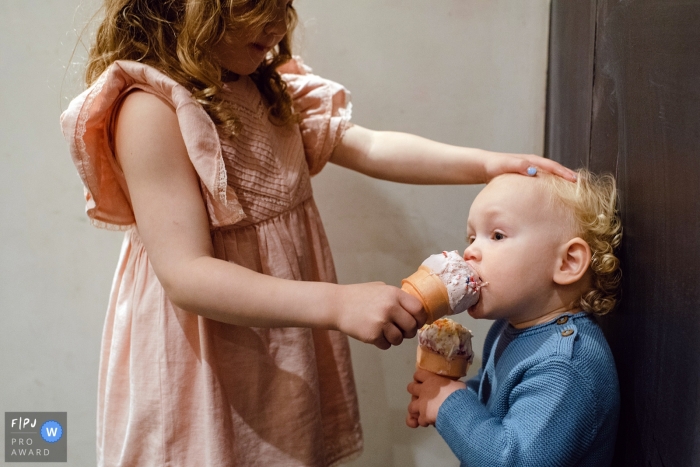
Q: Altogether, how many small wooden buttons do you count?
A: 2